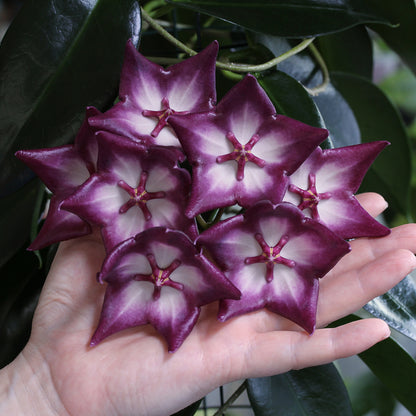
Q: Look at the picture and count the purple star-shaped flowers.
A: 7